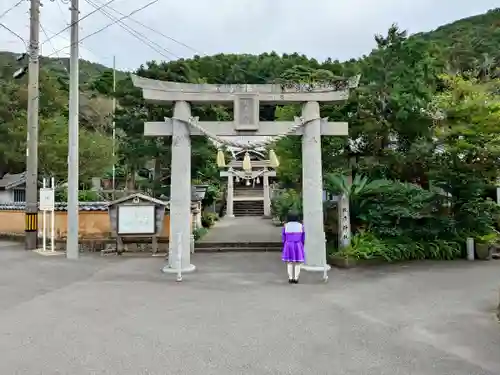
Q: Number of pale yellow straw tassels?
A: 3